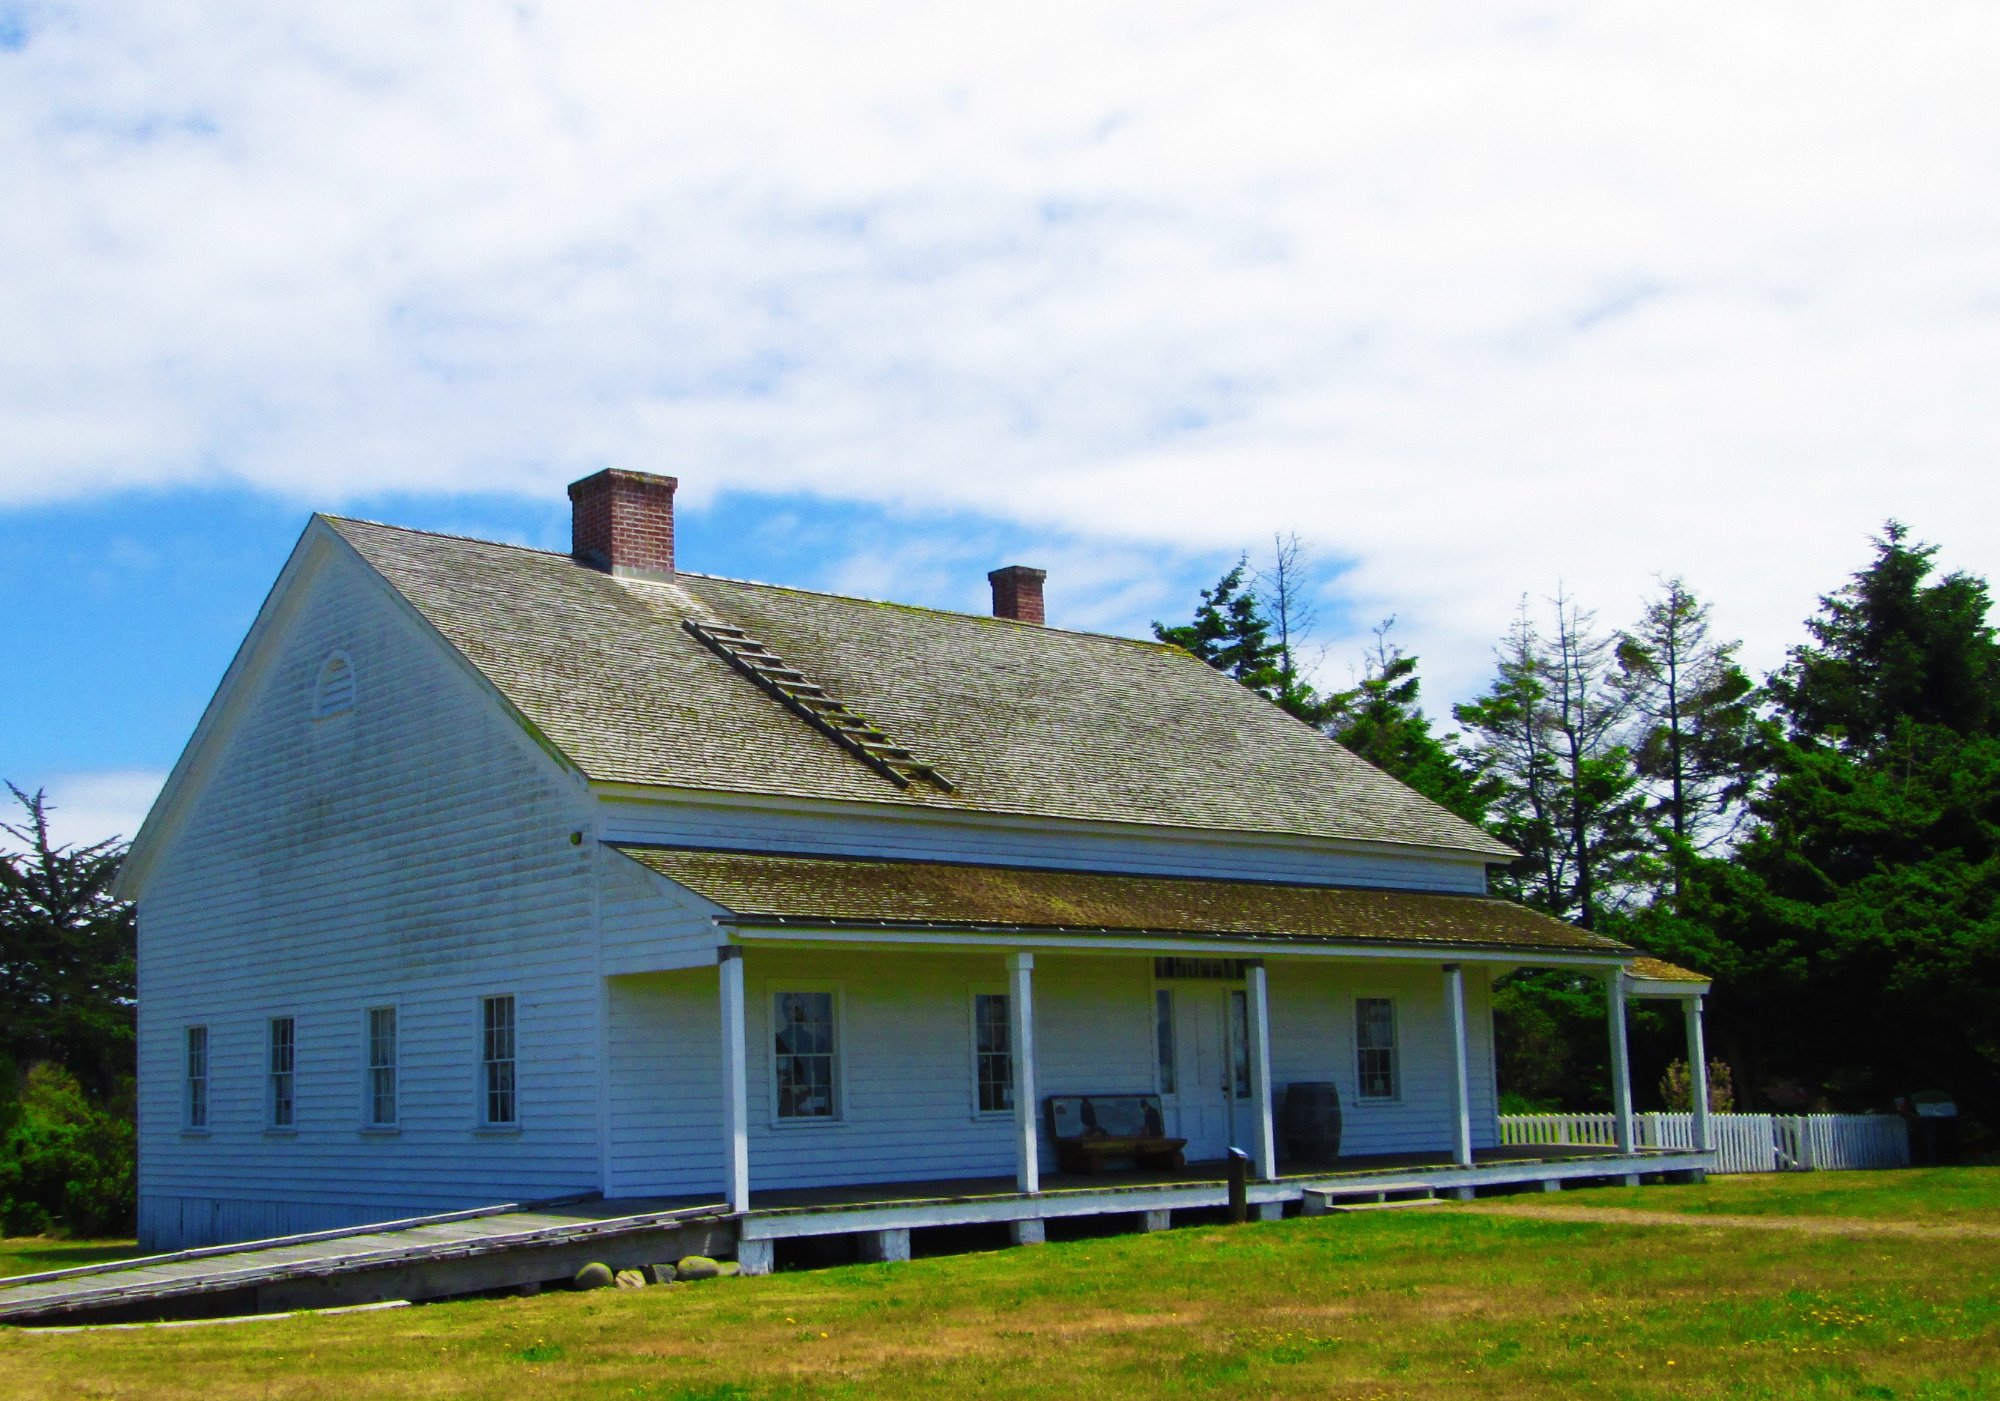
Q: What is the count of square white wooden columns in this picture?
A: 6